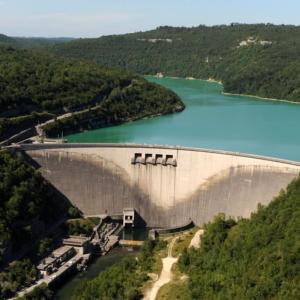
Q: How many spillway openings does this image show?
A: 4